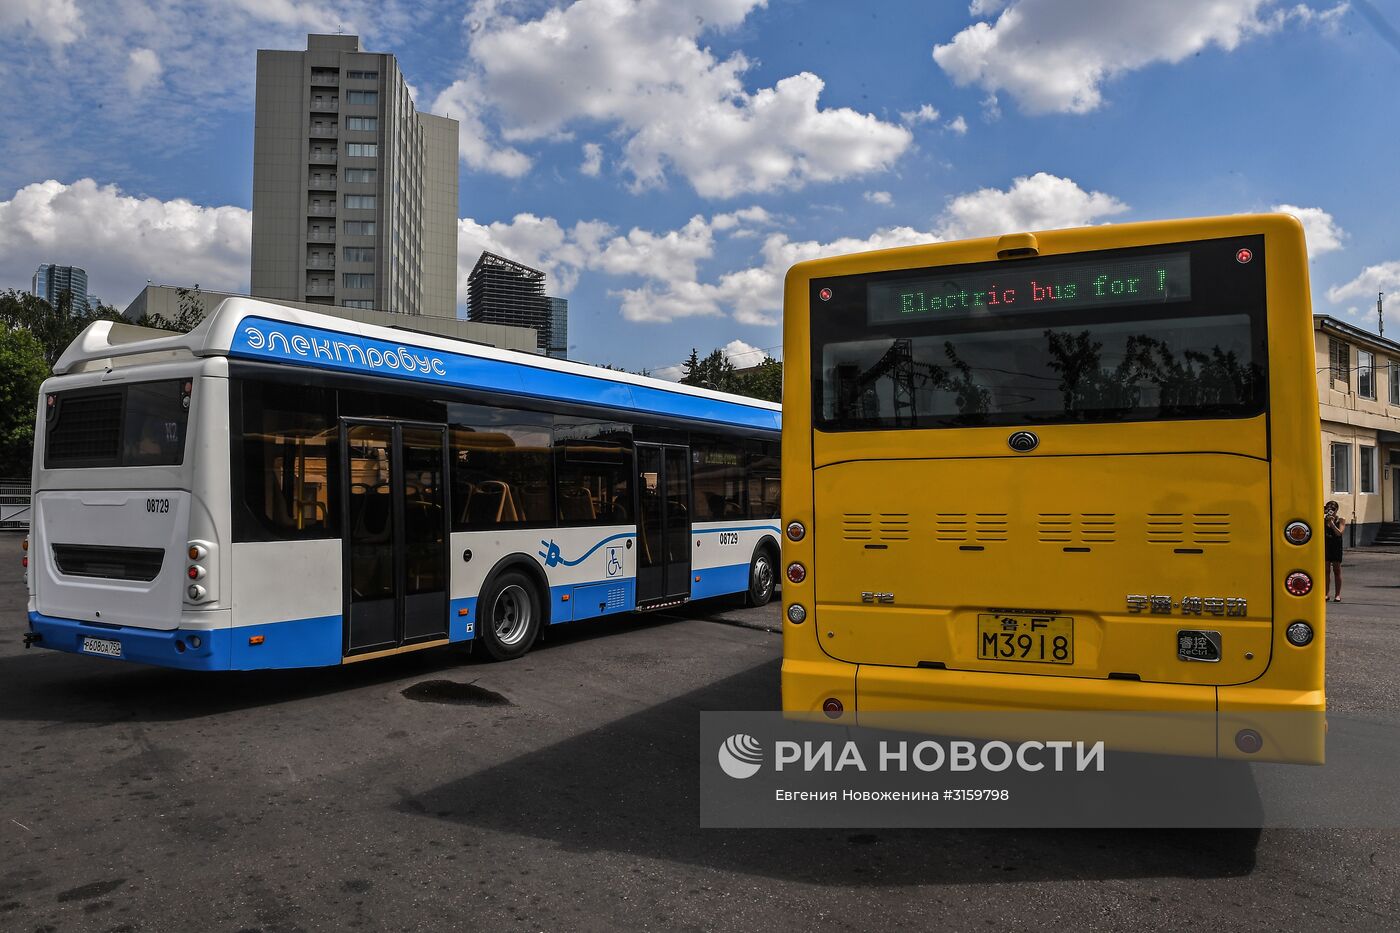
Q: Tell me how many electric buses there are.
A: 2